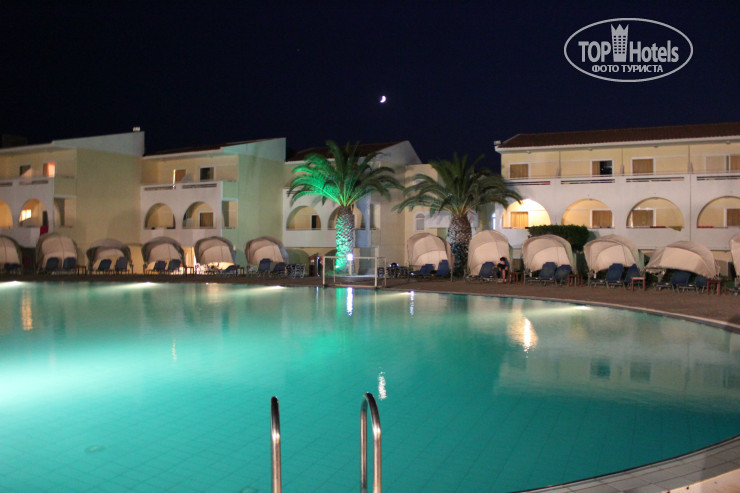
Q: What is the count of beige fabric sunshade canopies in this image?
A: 12